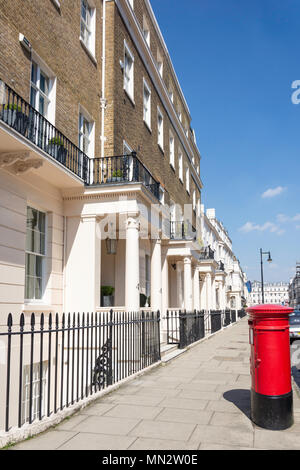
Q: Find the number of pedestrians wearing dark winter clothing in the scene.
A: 0